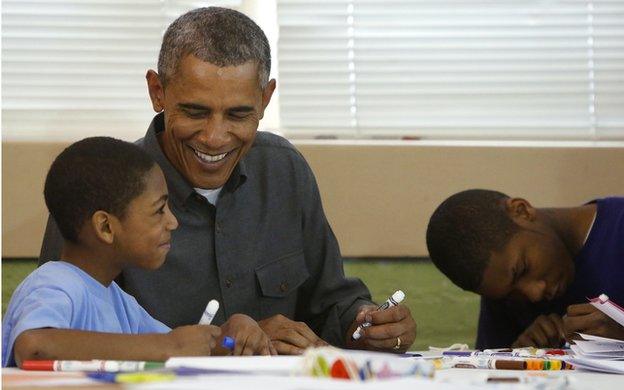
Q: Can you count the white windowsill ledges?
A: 1